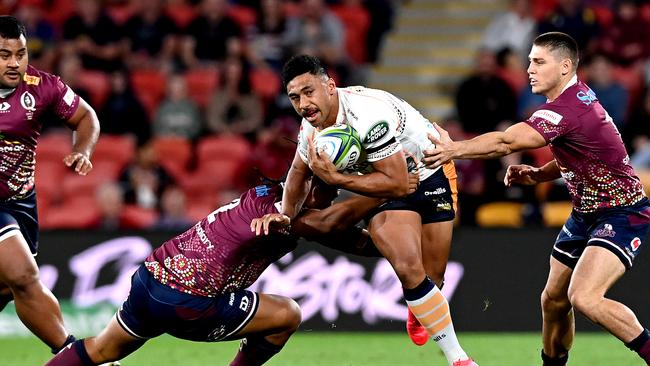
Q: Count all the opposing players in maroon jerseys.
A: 3